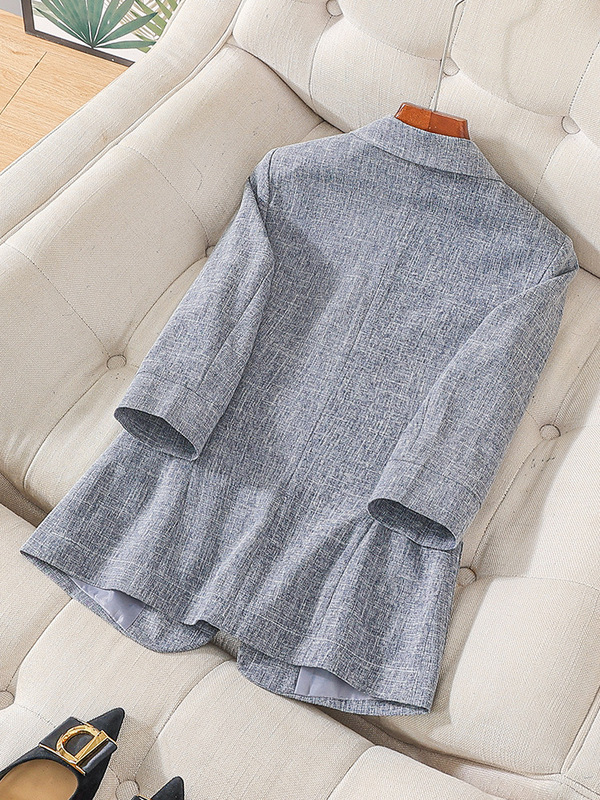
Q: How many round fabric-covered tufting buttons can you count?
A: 9